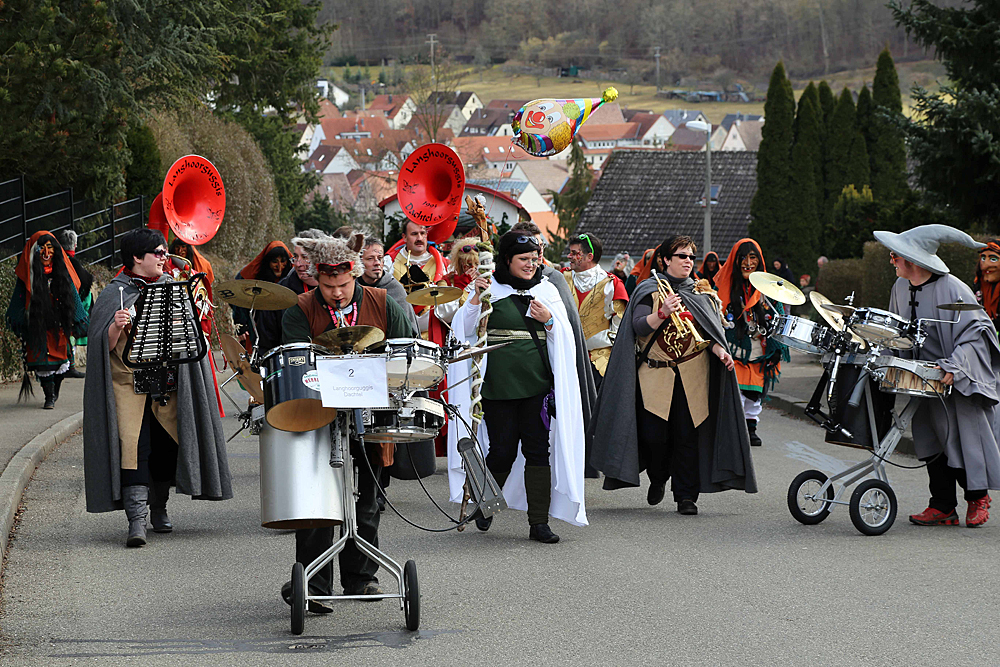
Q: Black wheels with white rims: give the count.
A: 2